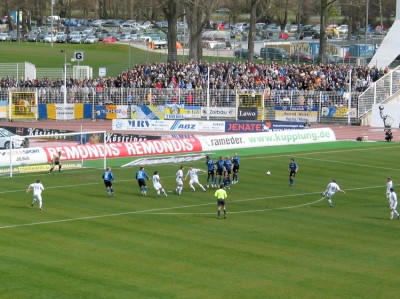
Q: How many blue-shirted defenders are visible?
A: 7